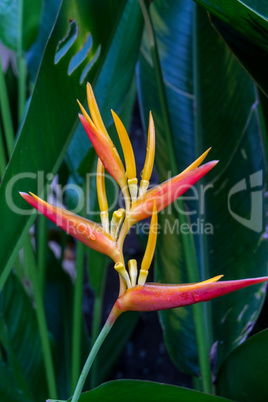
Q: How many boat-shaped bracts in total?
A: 4